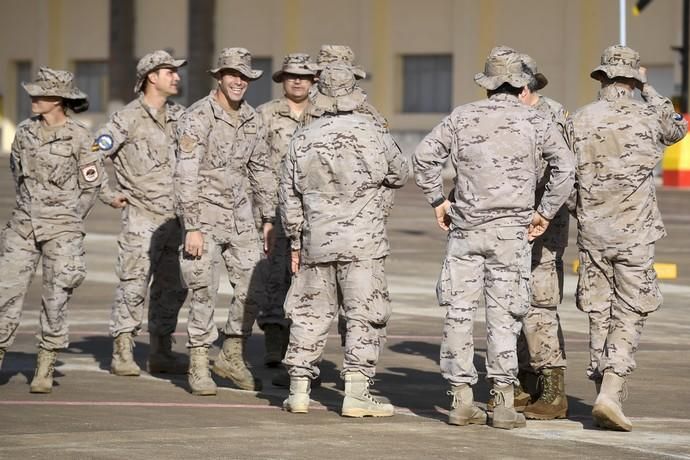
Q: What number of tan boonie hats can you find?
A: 9